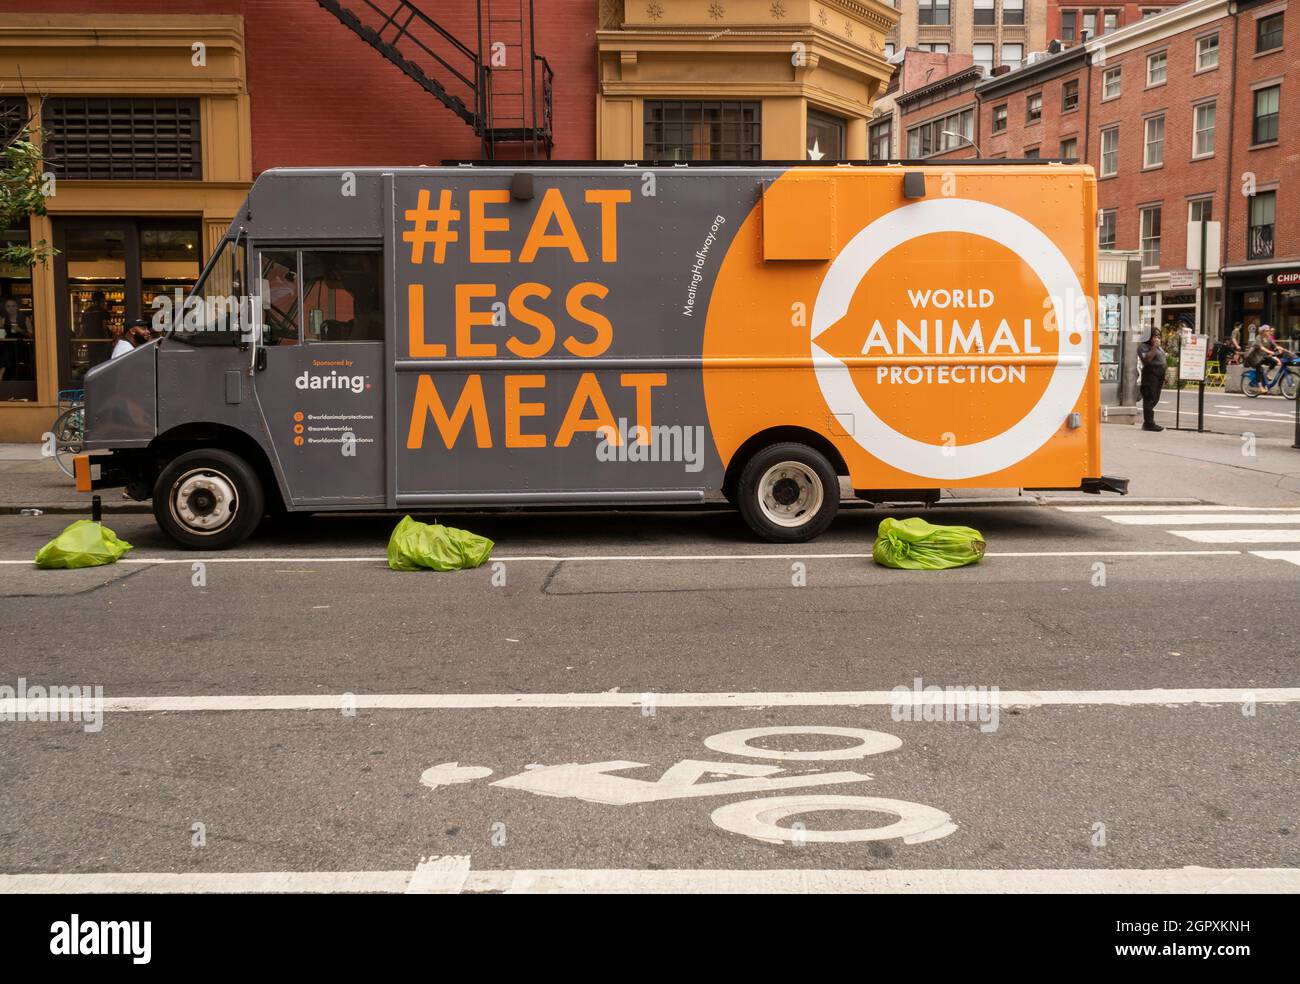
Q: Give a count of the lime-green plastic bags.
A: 3